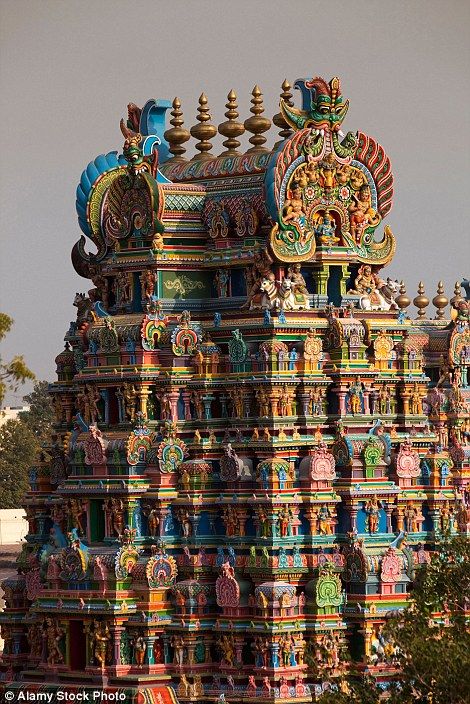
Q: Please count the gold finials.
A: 9